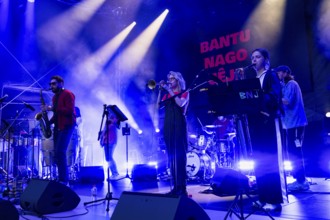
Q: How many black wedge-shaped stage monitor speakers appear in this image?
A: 6